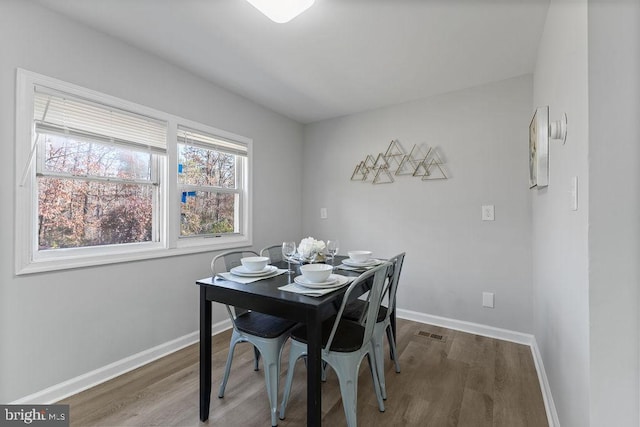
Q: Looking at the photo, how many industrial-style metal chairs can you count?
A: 4